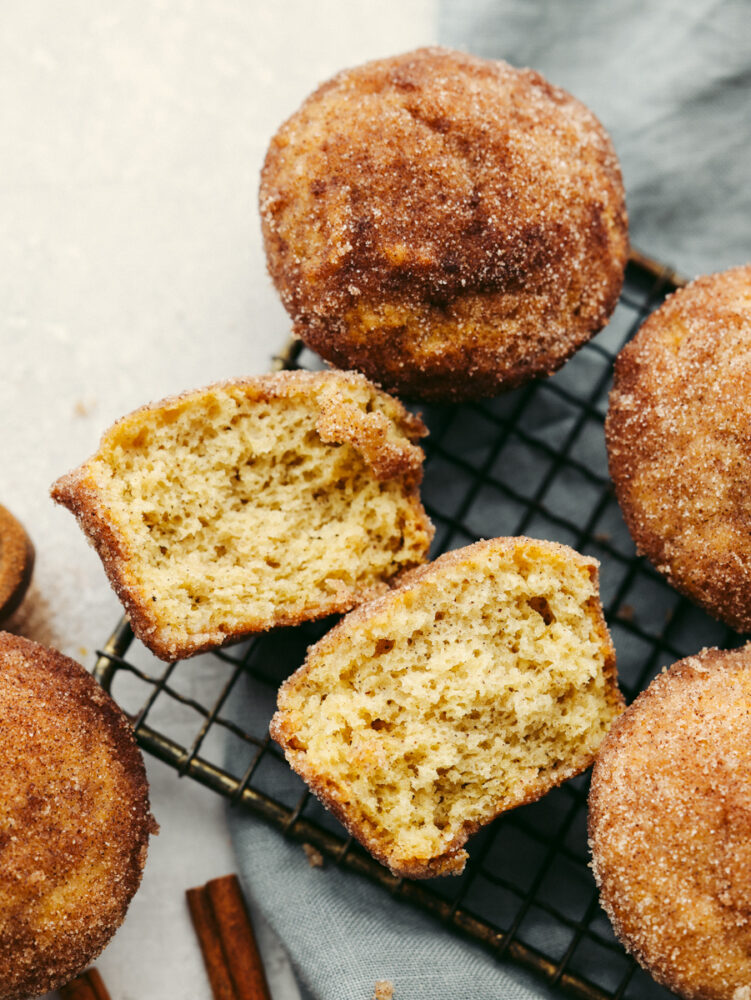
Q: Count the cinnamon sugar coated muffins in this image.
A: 5